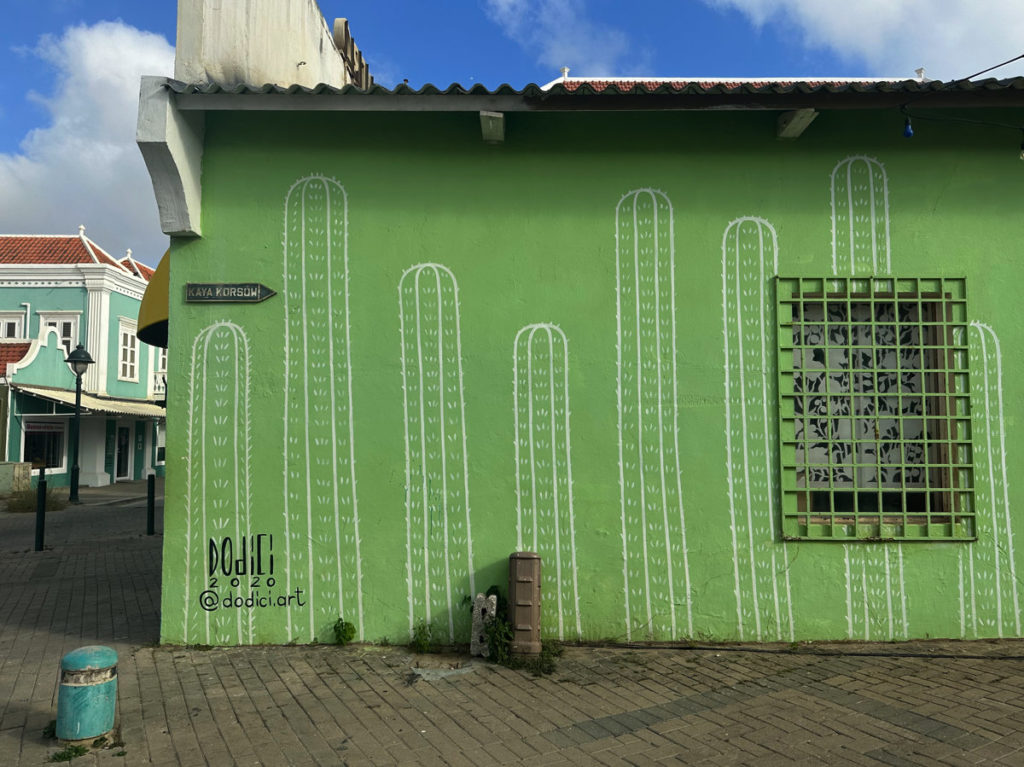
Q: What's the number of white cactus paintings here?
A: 8